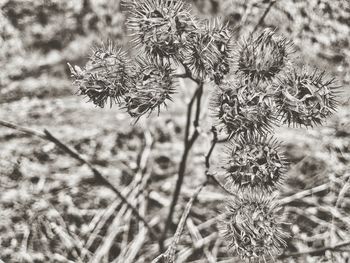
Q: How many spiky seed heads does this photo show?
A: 9